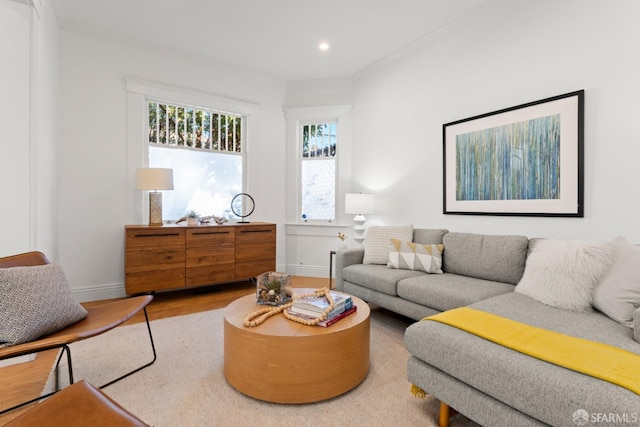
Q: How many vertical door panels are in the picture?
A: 3